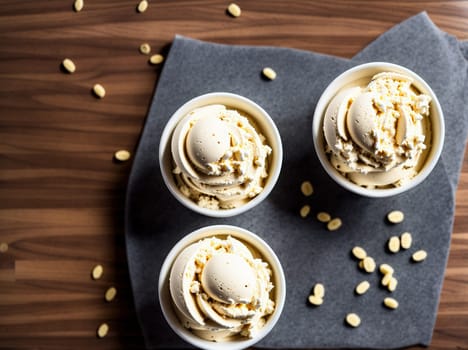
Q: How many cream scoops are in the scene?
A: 3